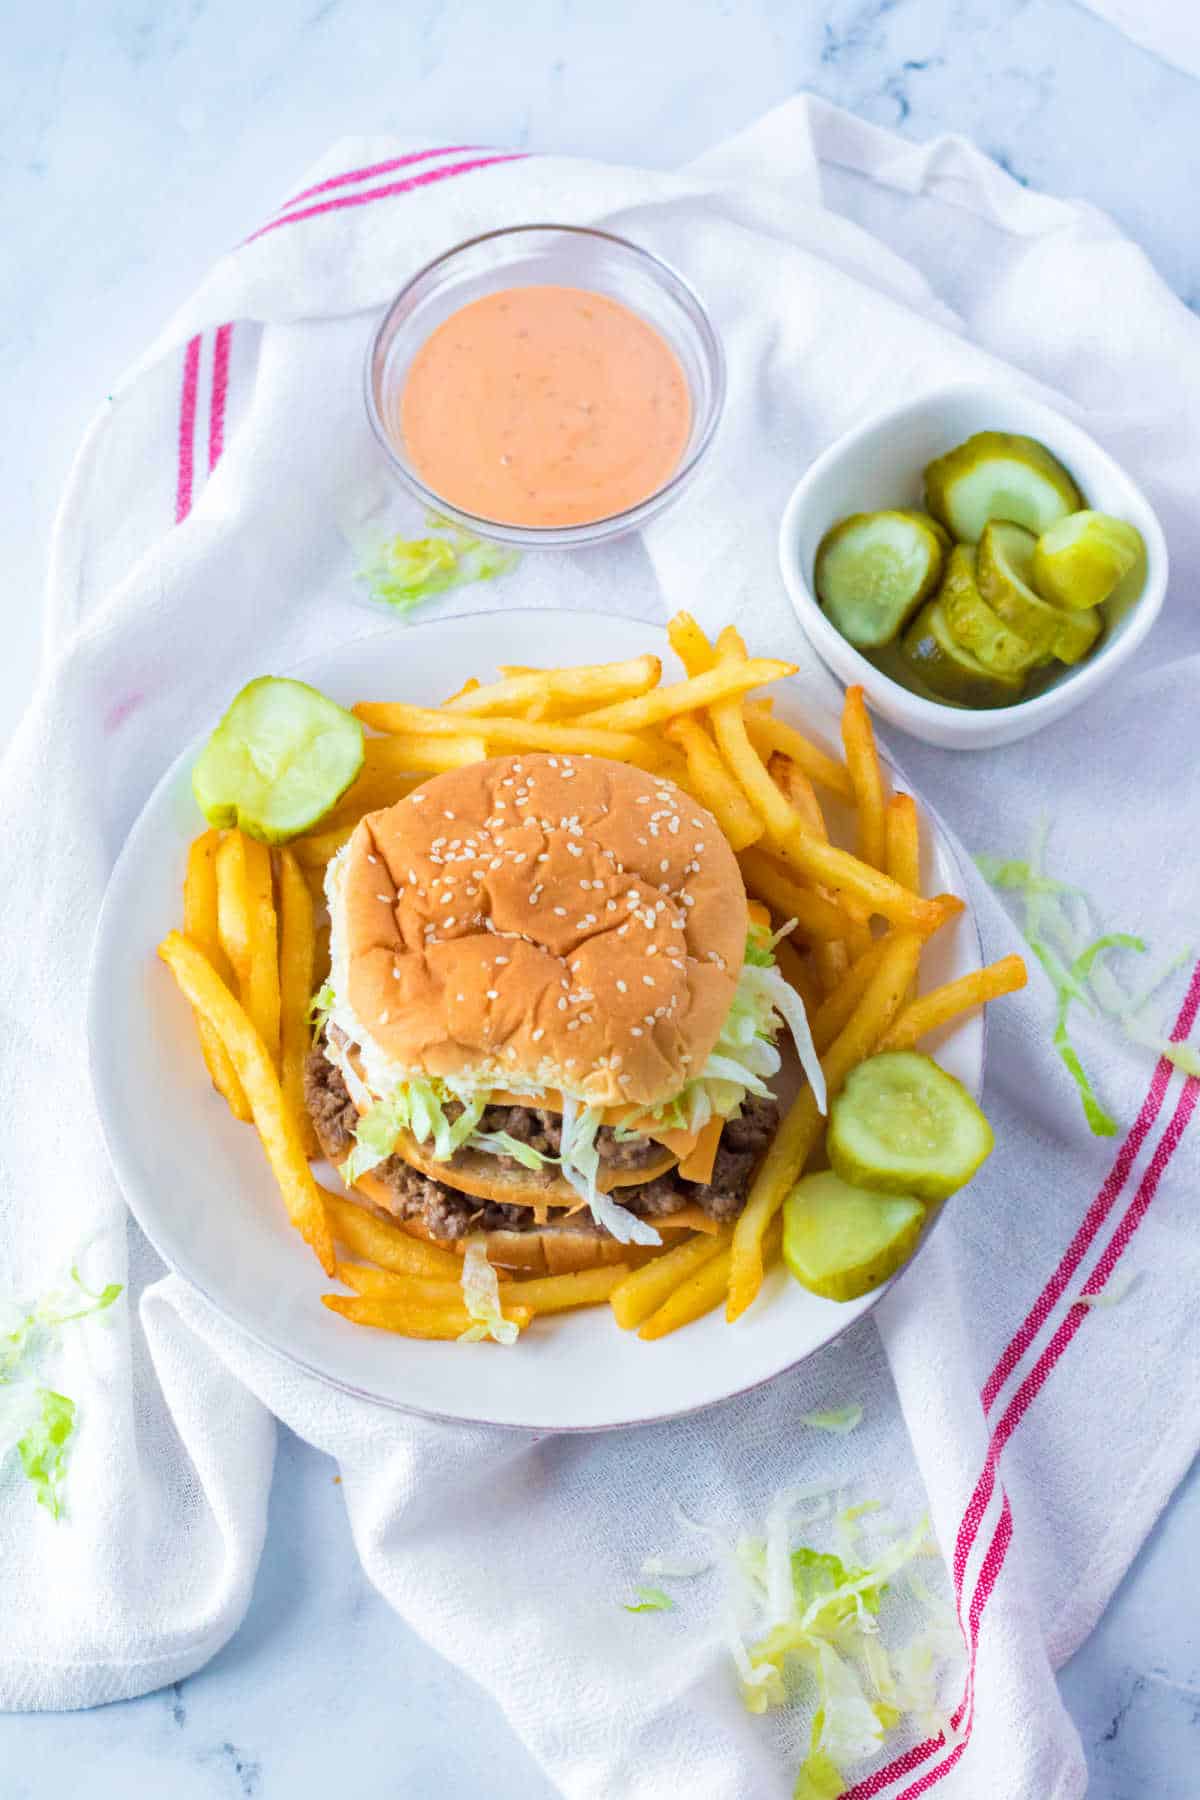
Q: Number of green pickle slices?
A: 9